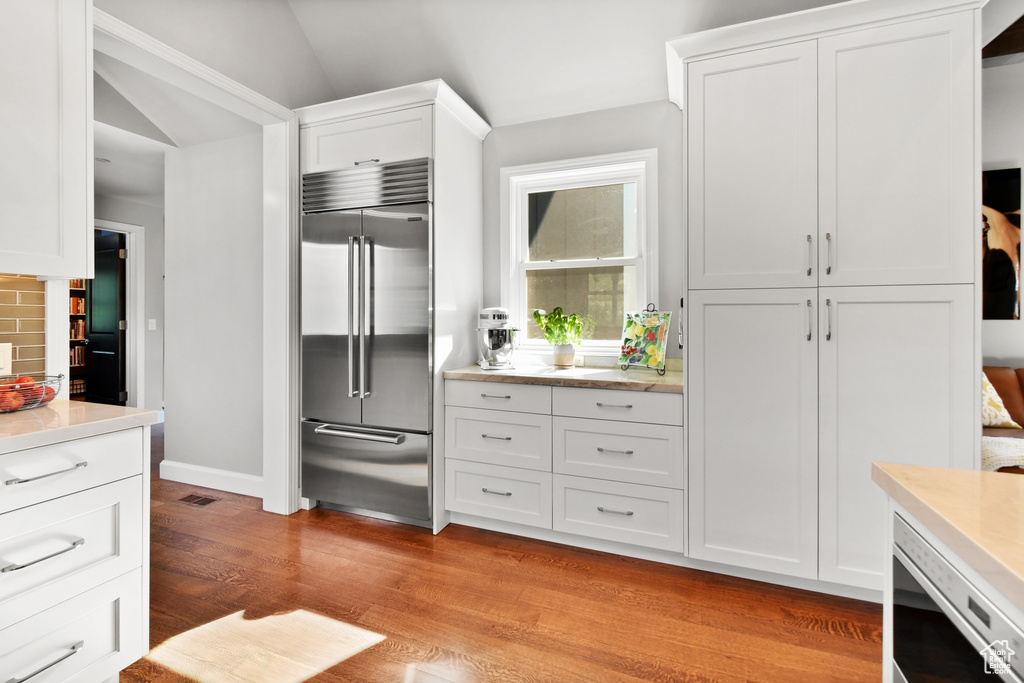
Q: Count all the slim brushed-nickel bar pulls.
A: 14